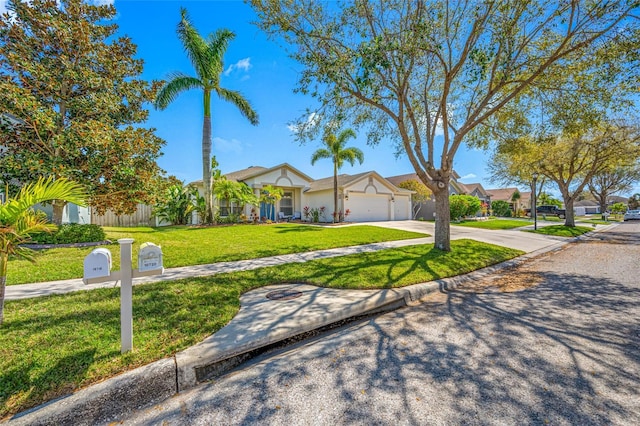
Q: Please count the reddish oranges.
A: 0